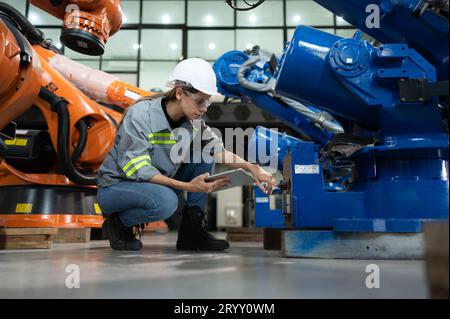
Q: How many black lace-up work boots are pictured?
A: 2